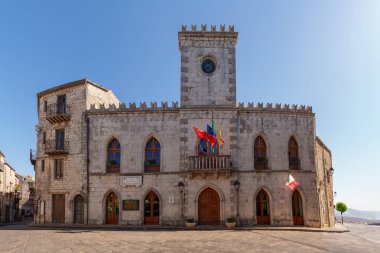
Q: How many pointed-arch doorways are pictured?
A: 5